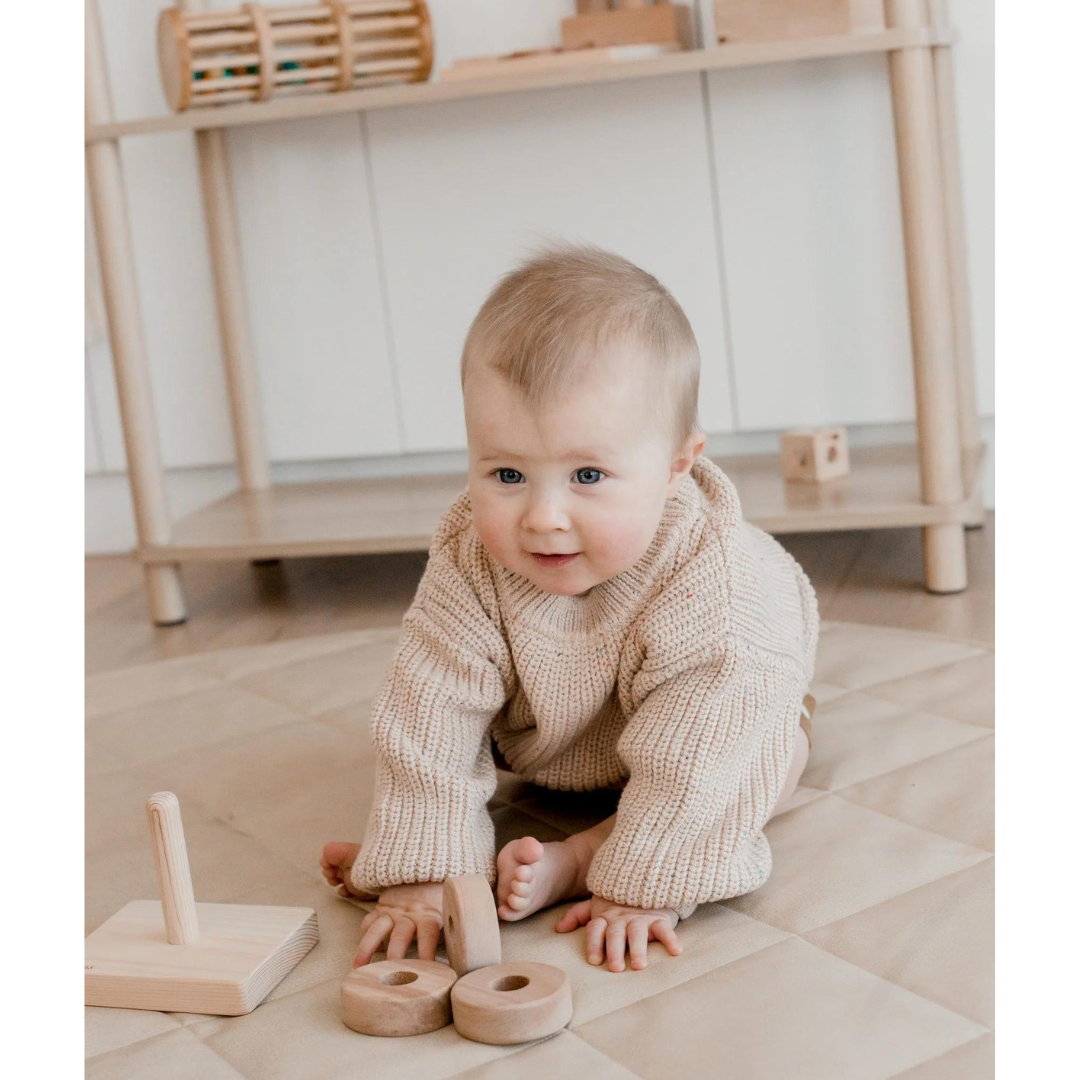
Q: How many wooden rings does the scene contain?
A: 3